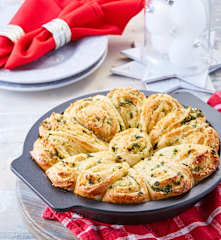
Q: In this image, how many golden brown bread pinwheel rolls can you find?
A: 13